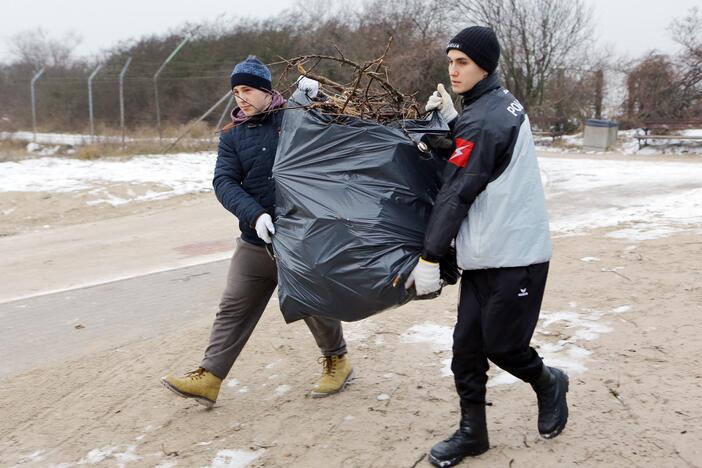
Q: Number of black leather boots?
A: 2